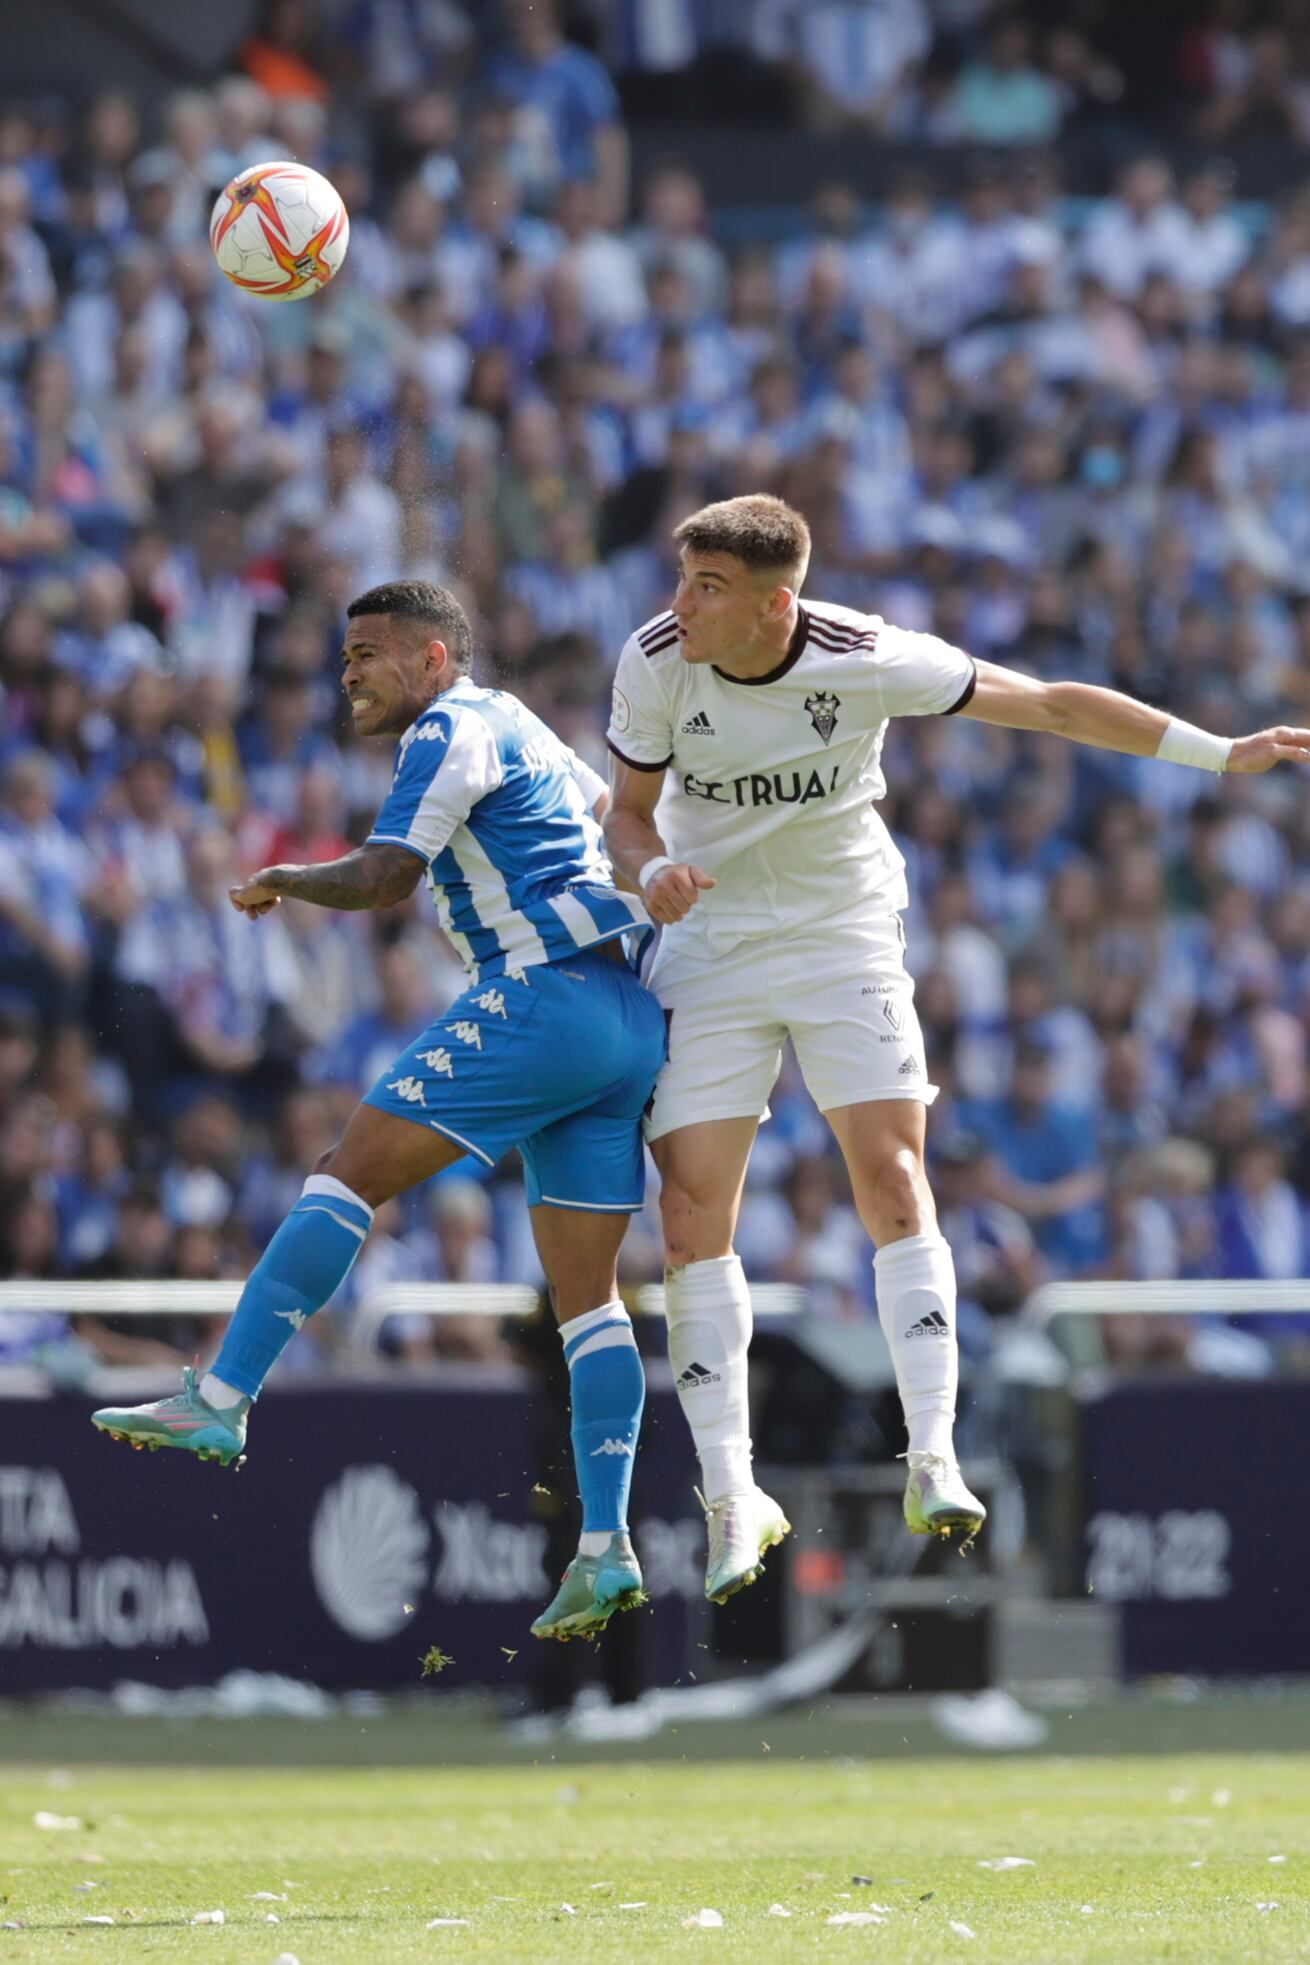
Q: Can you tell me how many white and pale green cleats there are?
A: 2